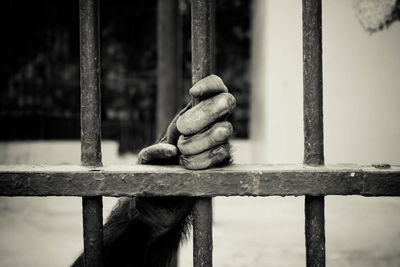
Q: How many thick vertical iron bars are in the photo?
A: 3